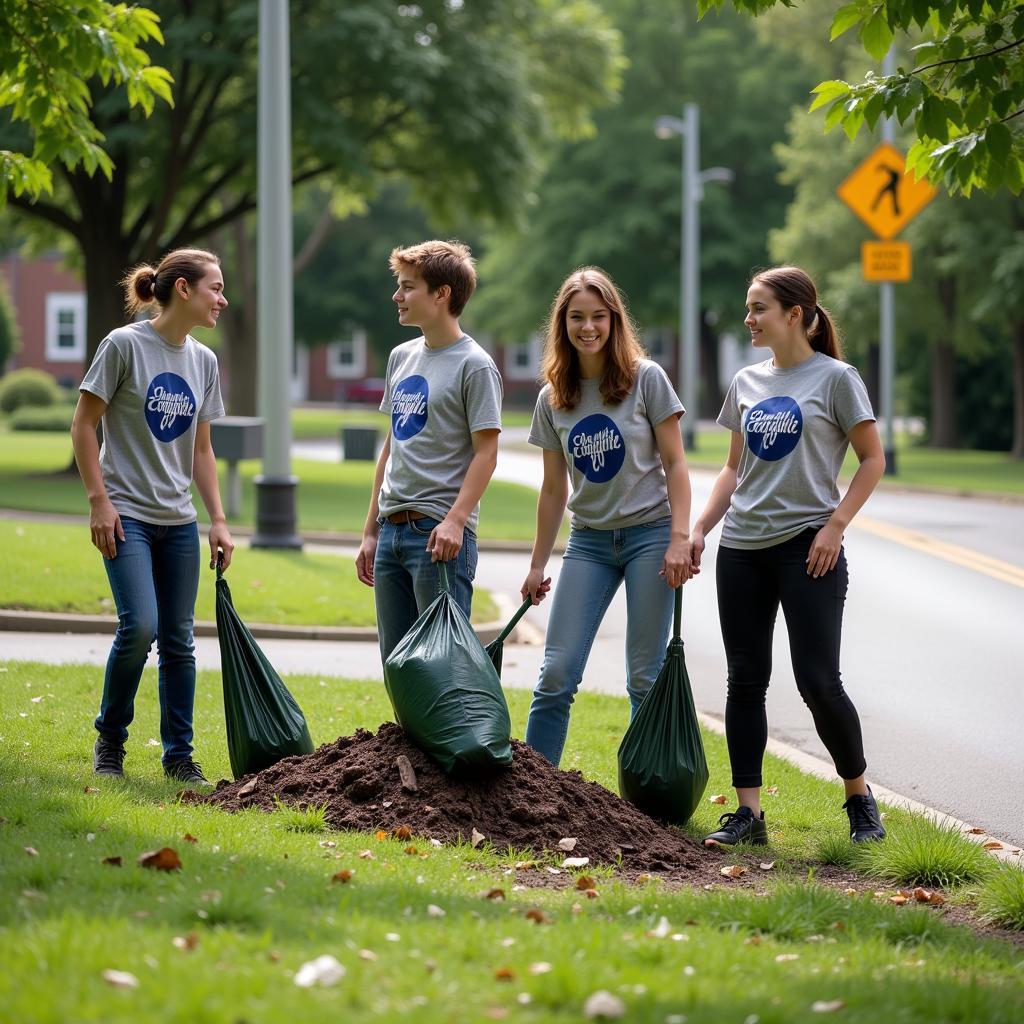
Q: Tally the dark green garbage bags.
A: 4